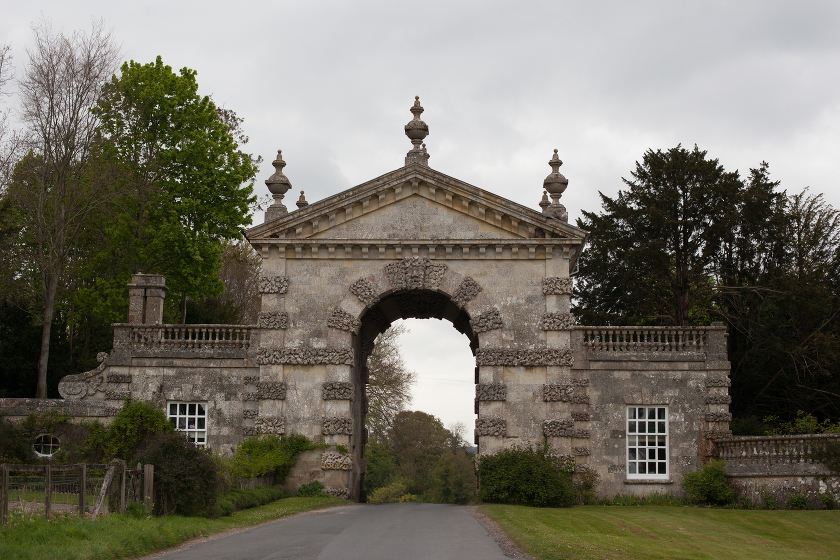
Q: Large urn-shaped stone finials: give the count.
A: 3